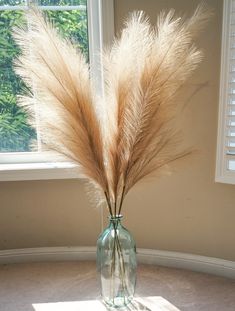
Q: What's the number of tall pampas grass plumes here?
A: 3